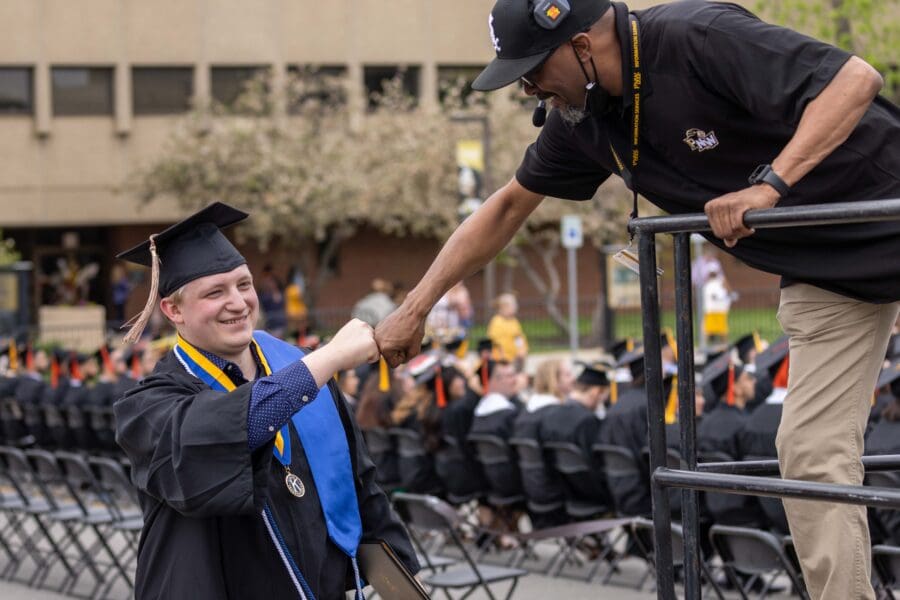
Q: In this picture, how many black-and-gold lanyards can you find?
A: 1